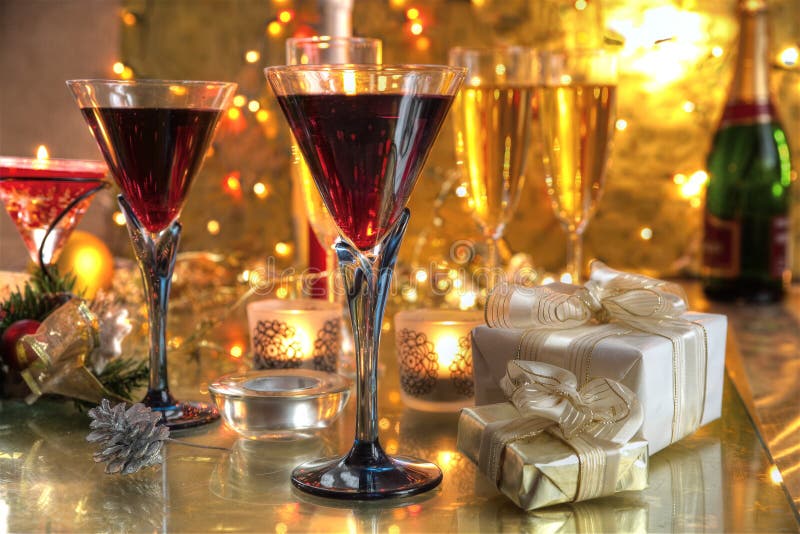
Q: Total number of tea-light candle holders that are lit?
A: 2